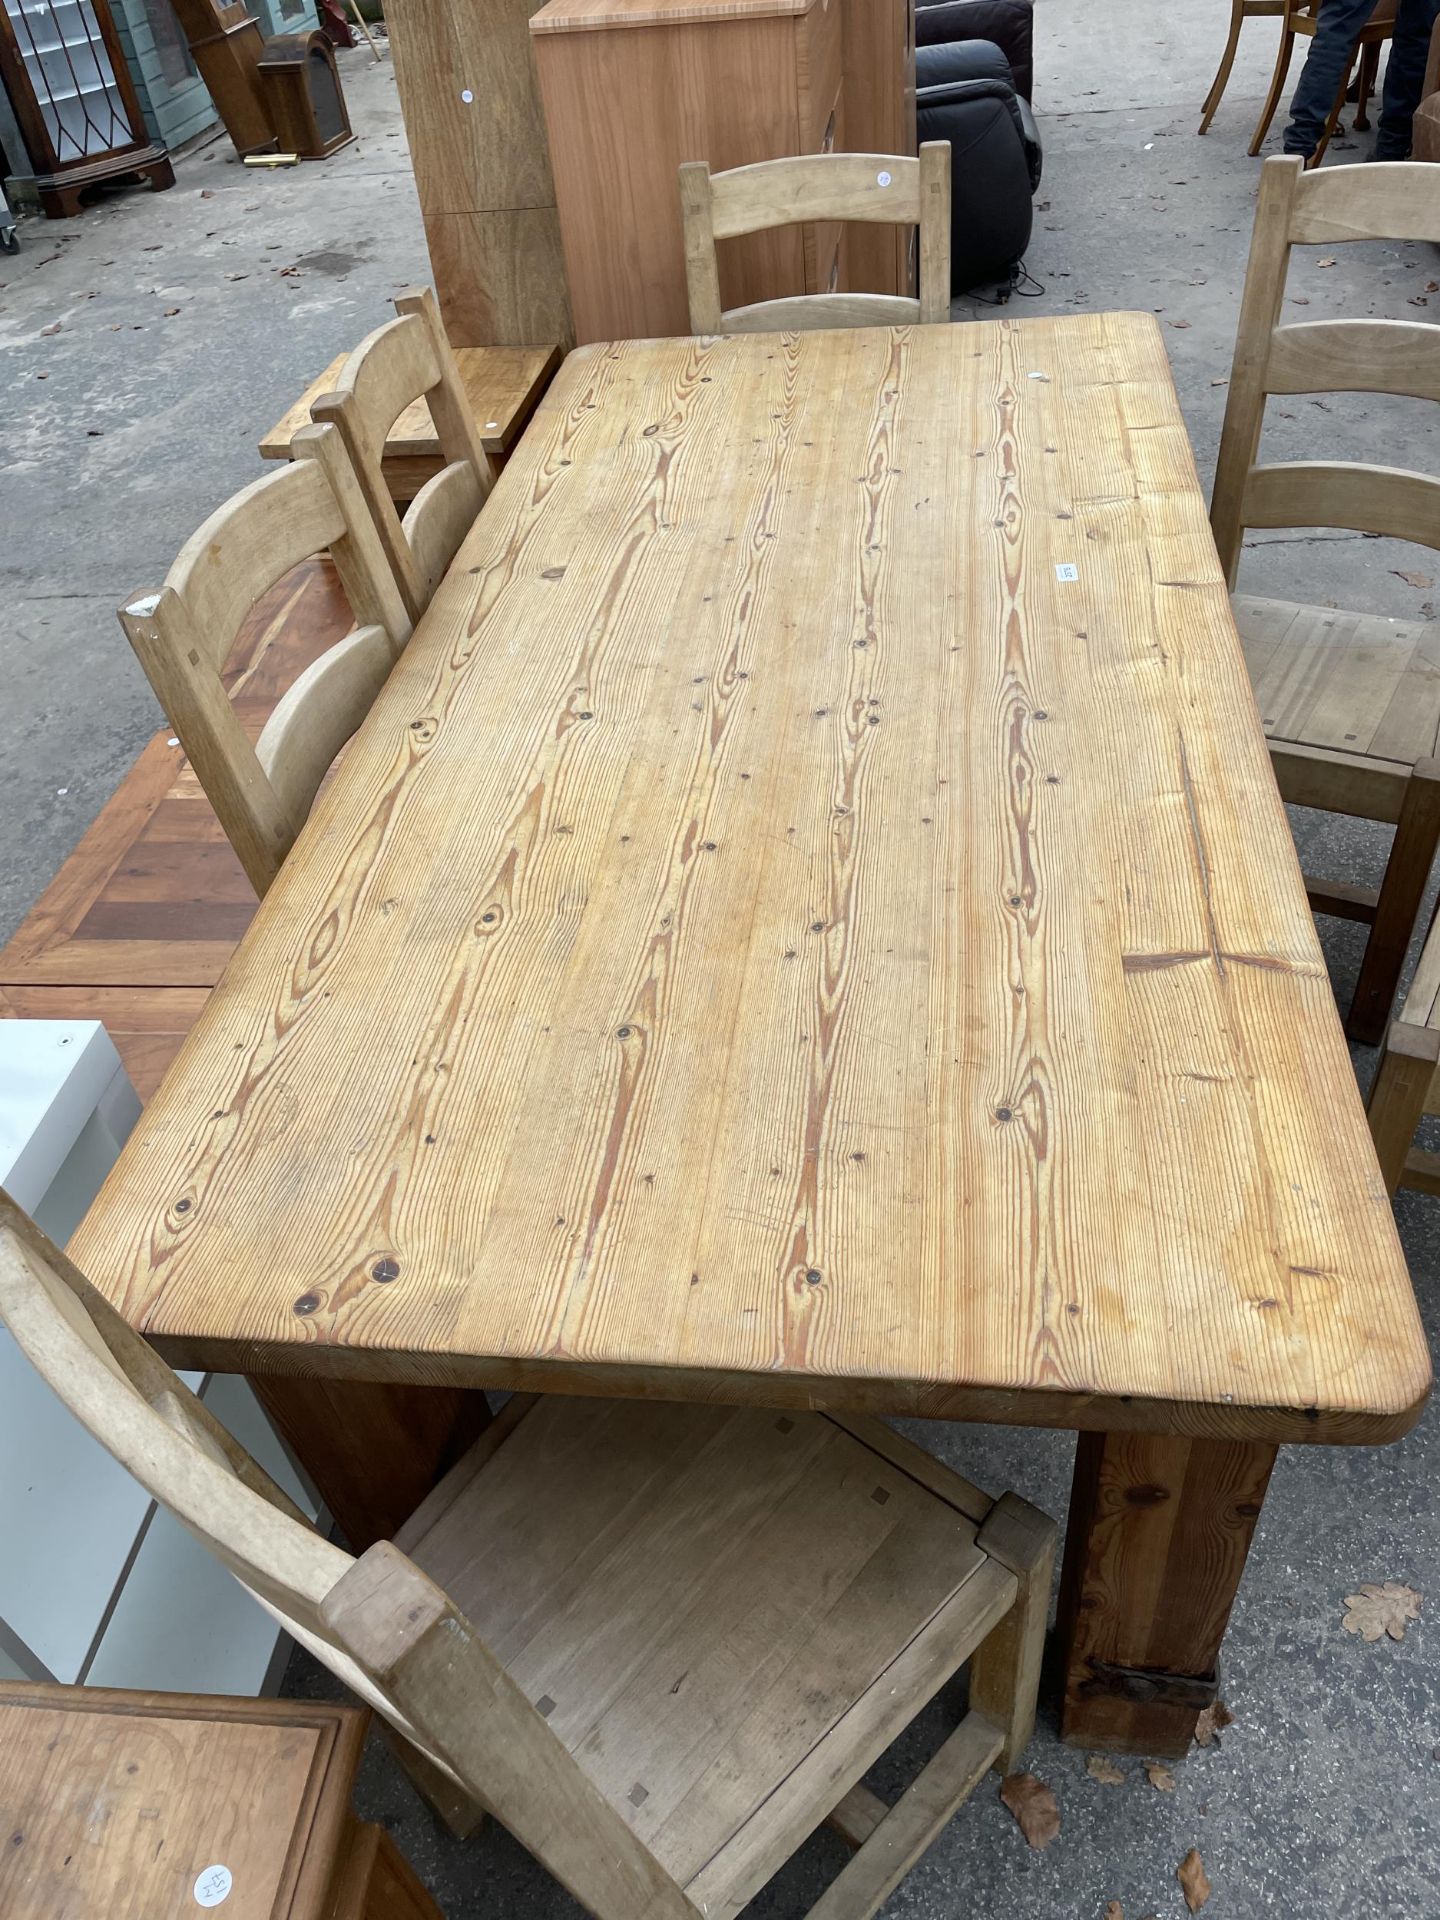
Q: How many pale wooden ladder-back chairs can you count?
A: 6